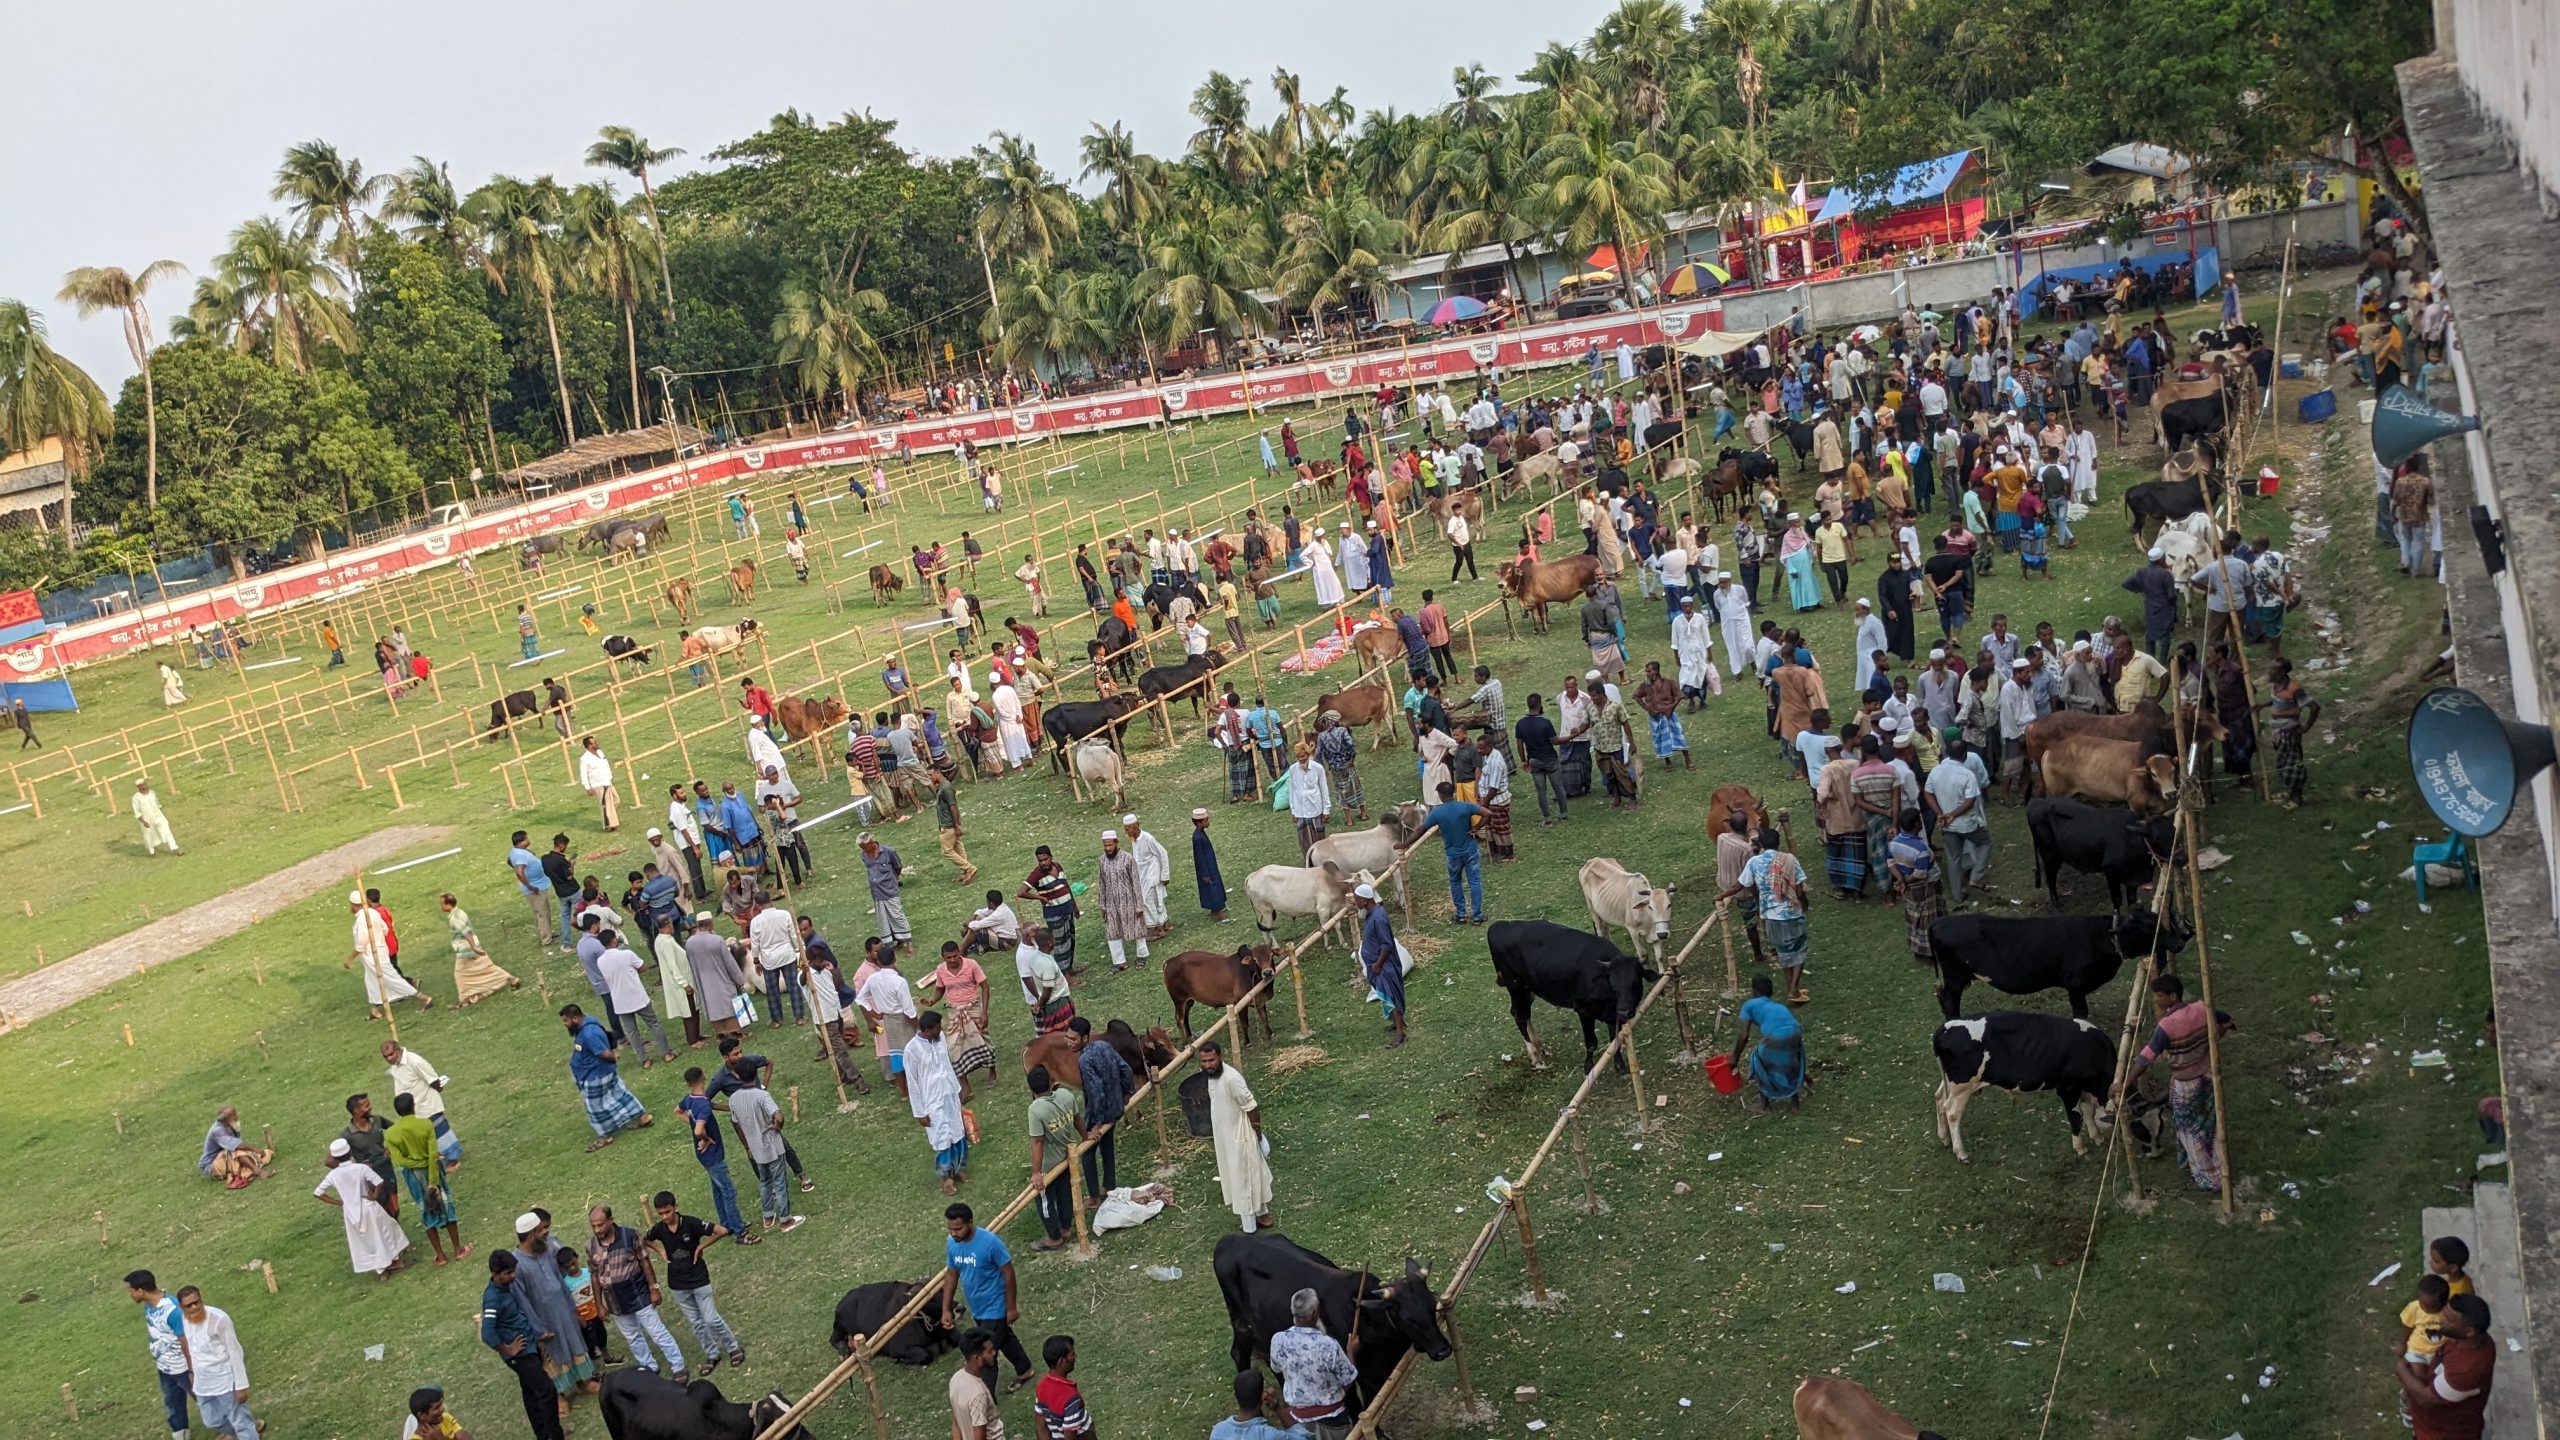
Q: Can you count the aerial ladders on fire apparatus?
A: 0